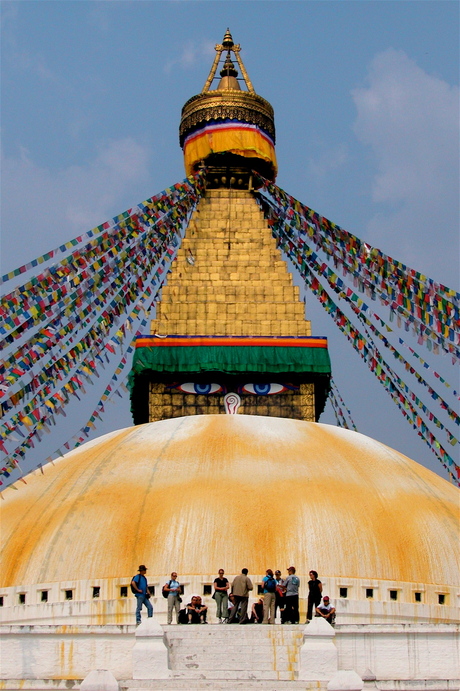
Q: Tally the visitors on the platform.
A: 13